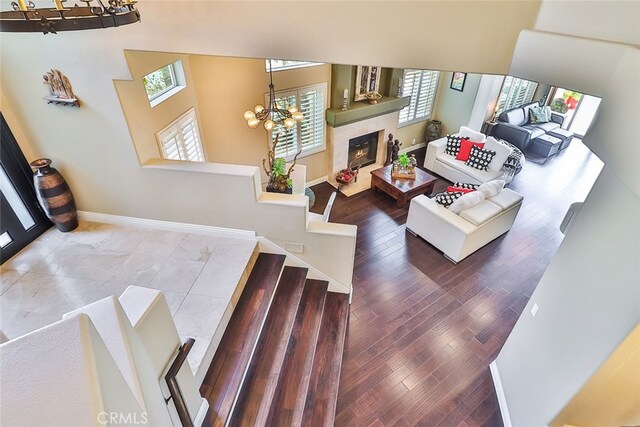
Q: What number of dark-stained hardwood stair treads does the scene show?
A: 4